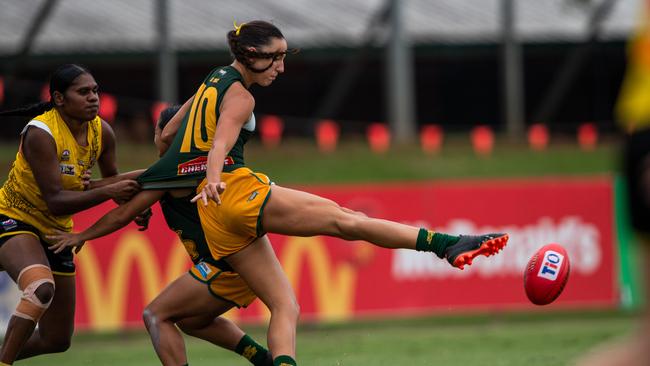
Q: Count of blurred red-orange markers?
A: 11